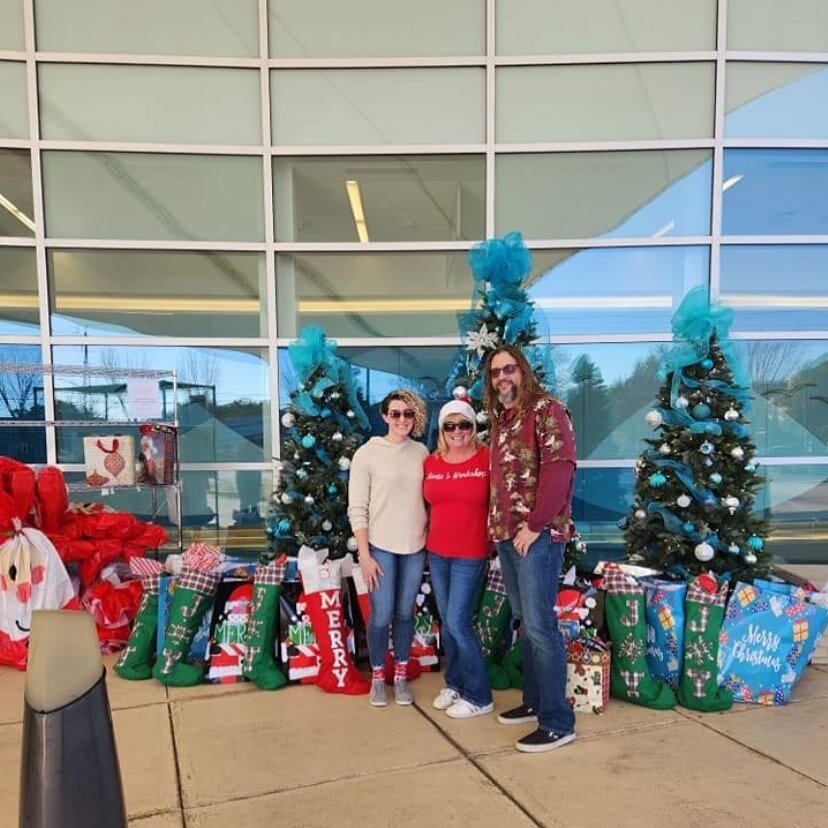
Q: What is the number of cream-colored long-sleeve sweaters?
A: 1